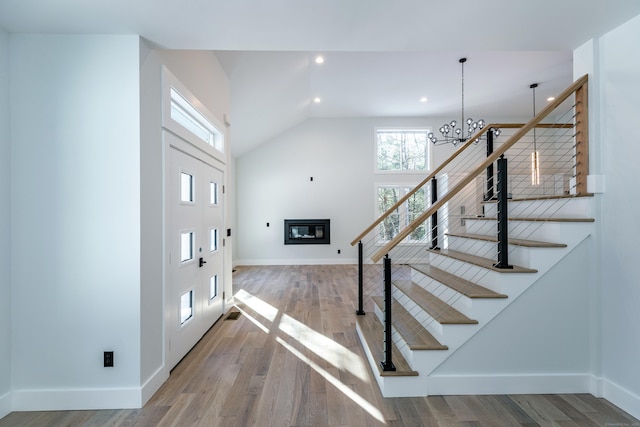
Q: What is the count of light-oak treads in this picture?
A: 8